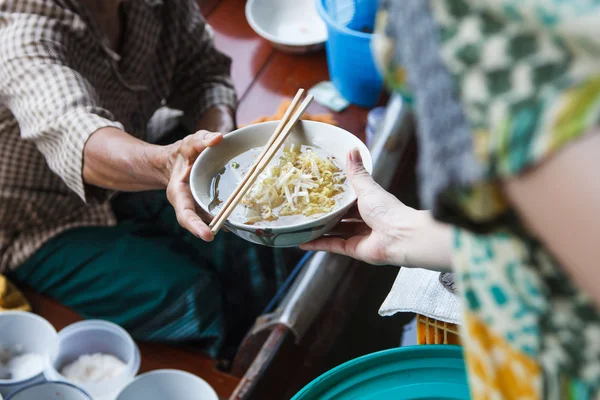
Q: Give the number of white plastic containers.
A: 4